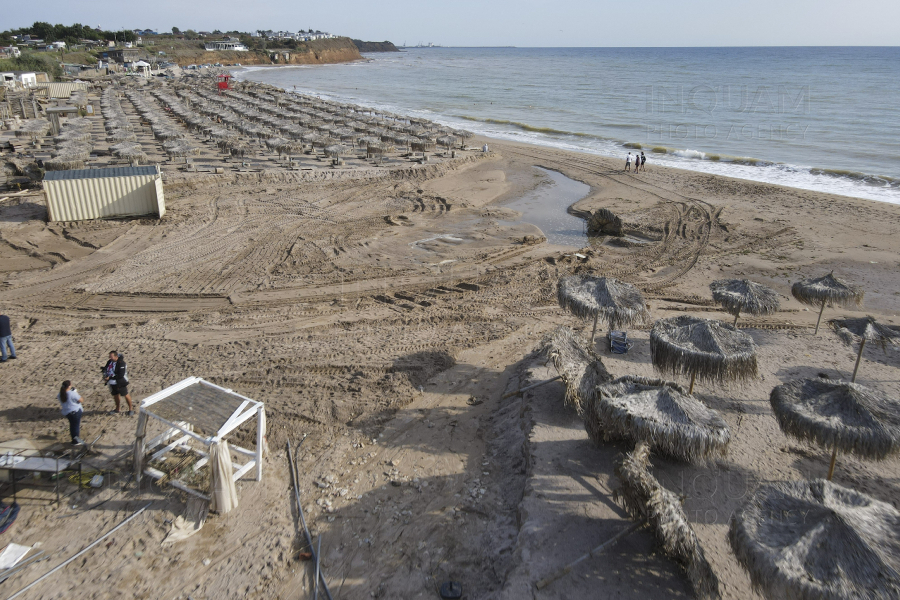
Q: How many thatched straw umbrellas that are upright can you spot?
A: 8